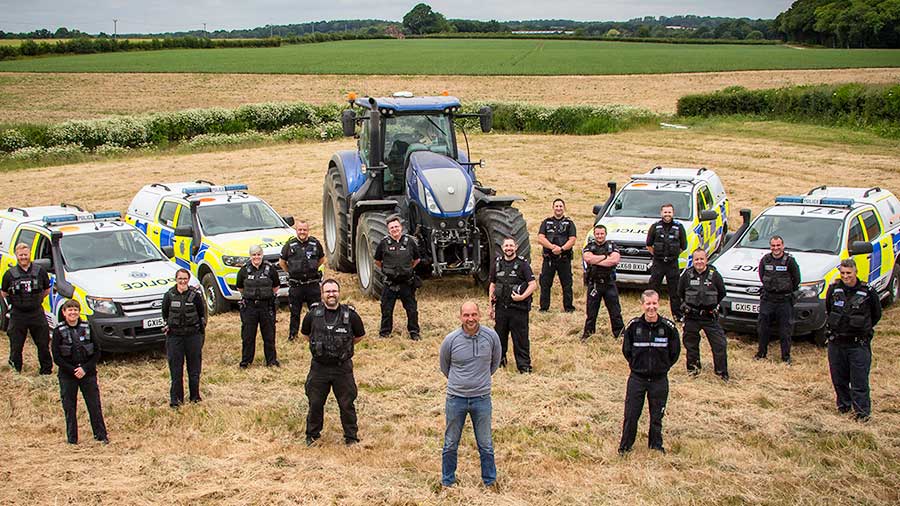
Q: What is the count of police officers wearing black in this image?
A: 15